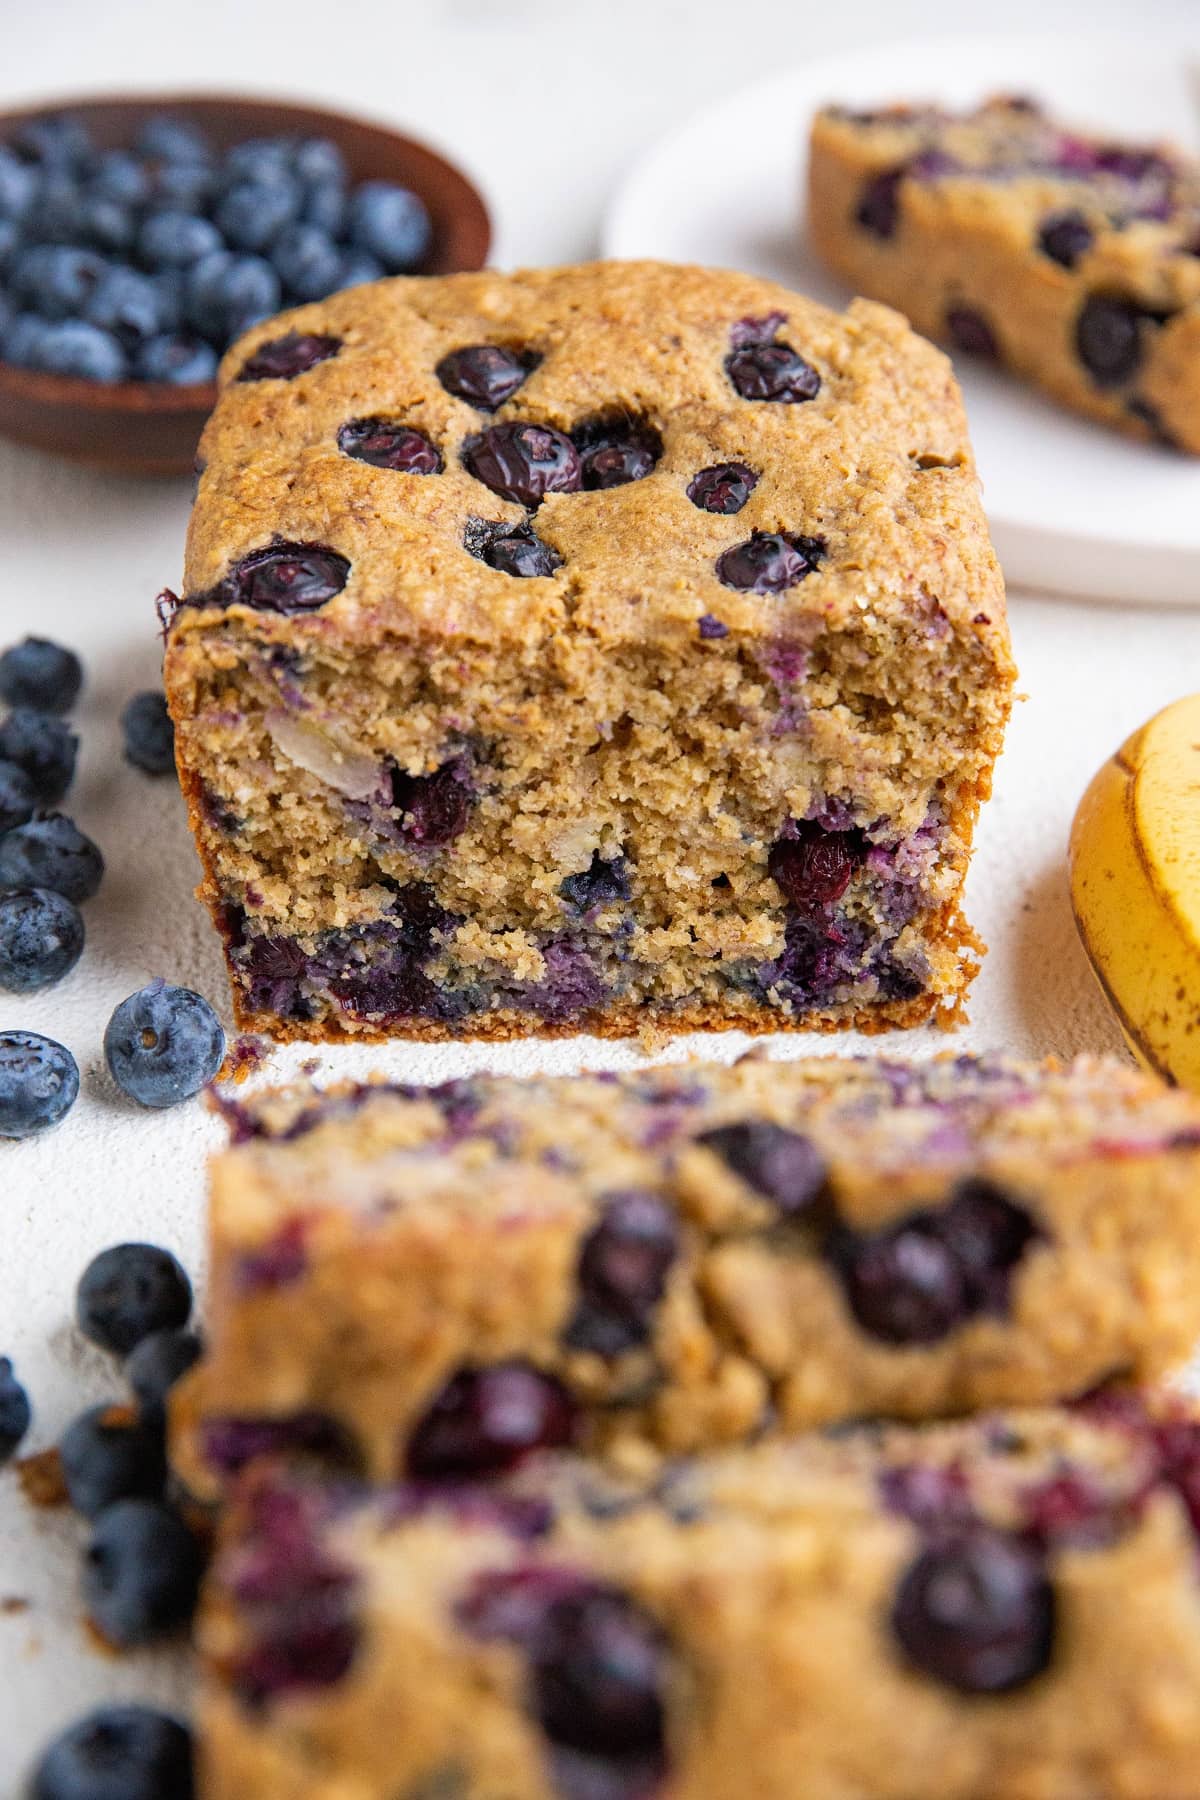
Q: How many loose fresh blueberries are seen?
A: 14